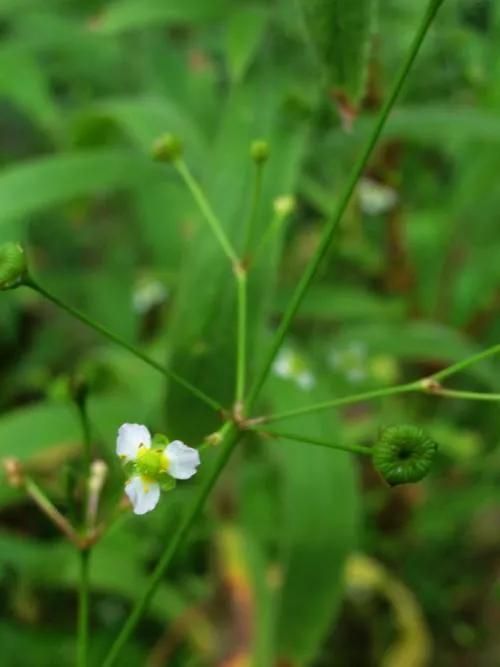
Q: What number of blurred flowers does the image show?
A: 4